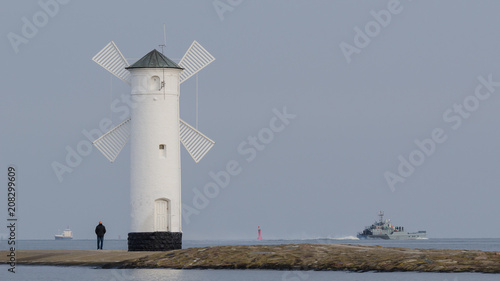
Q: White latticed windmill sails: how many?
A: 4